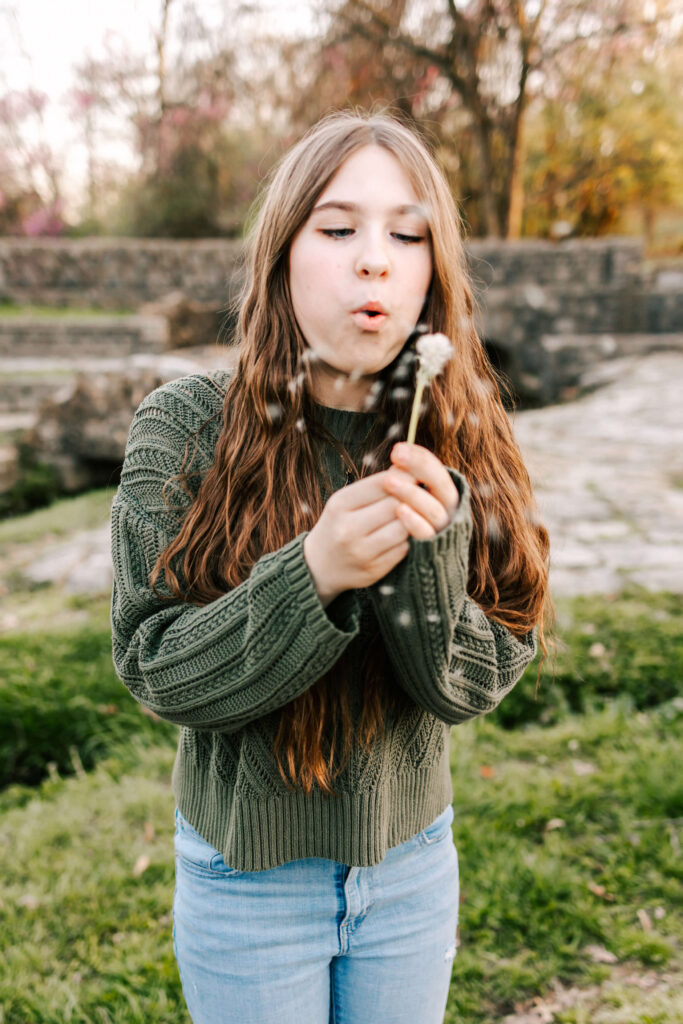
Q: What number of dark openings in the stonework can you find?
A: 1